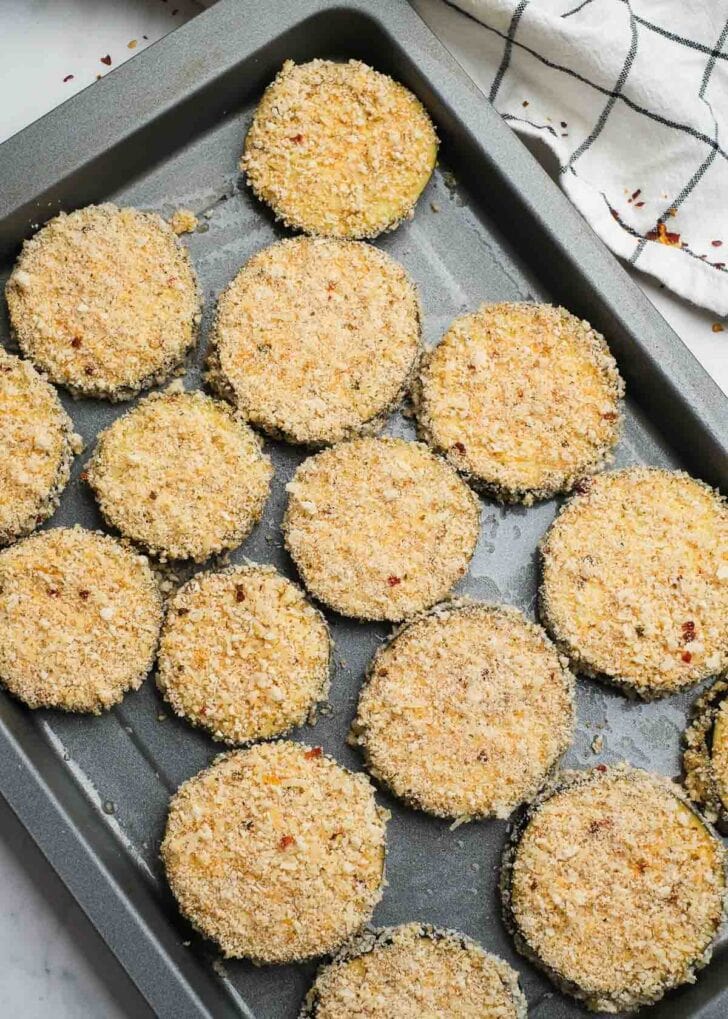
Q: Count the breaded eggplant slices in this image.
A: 15